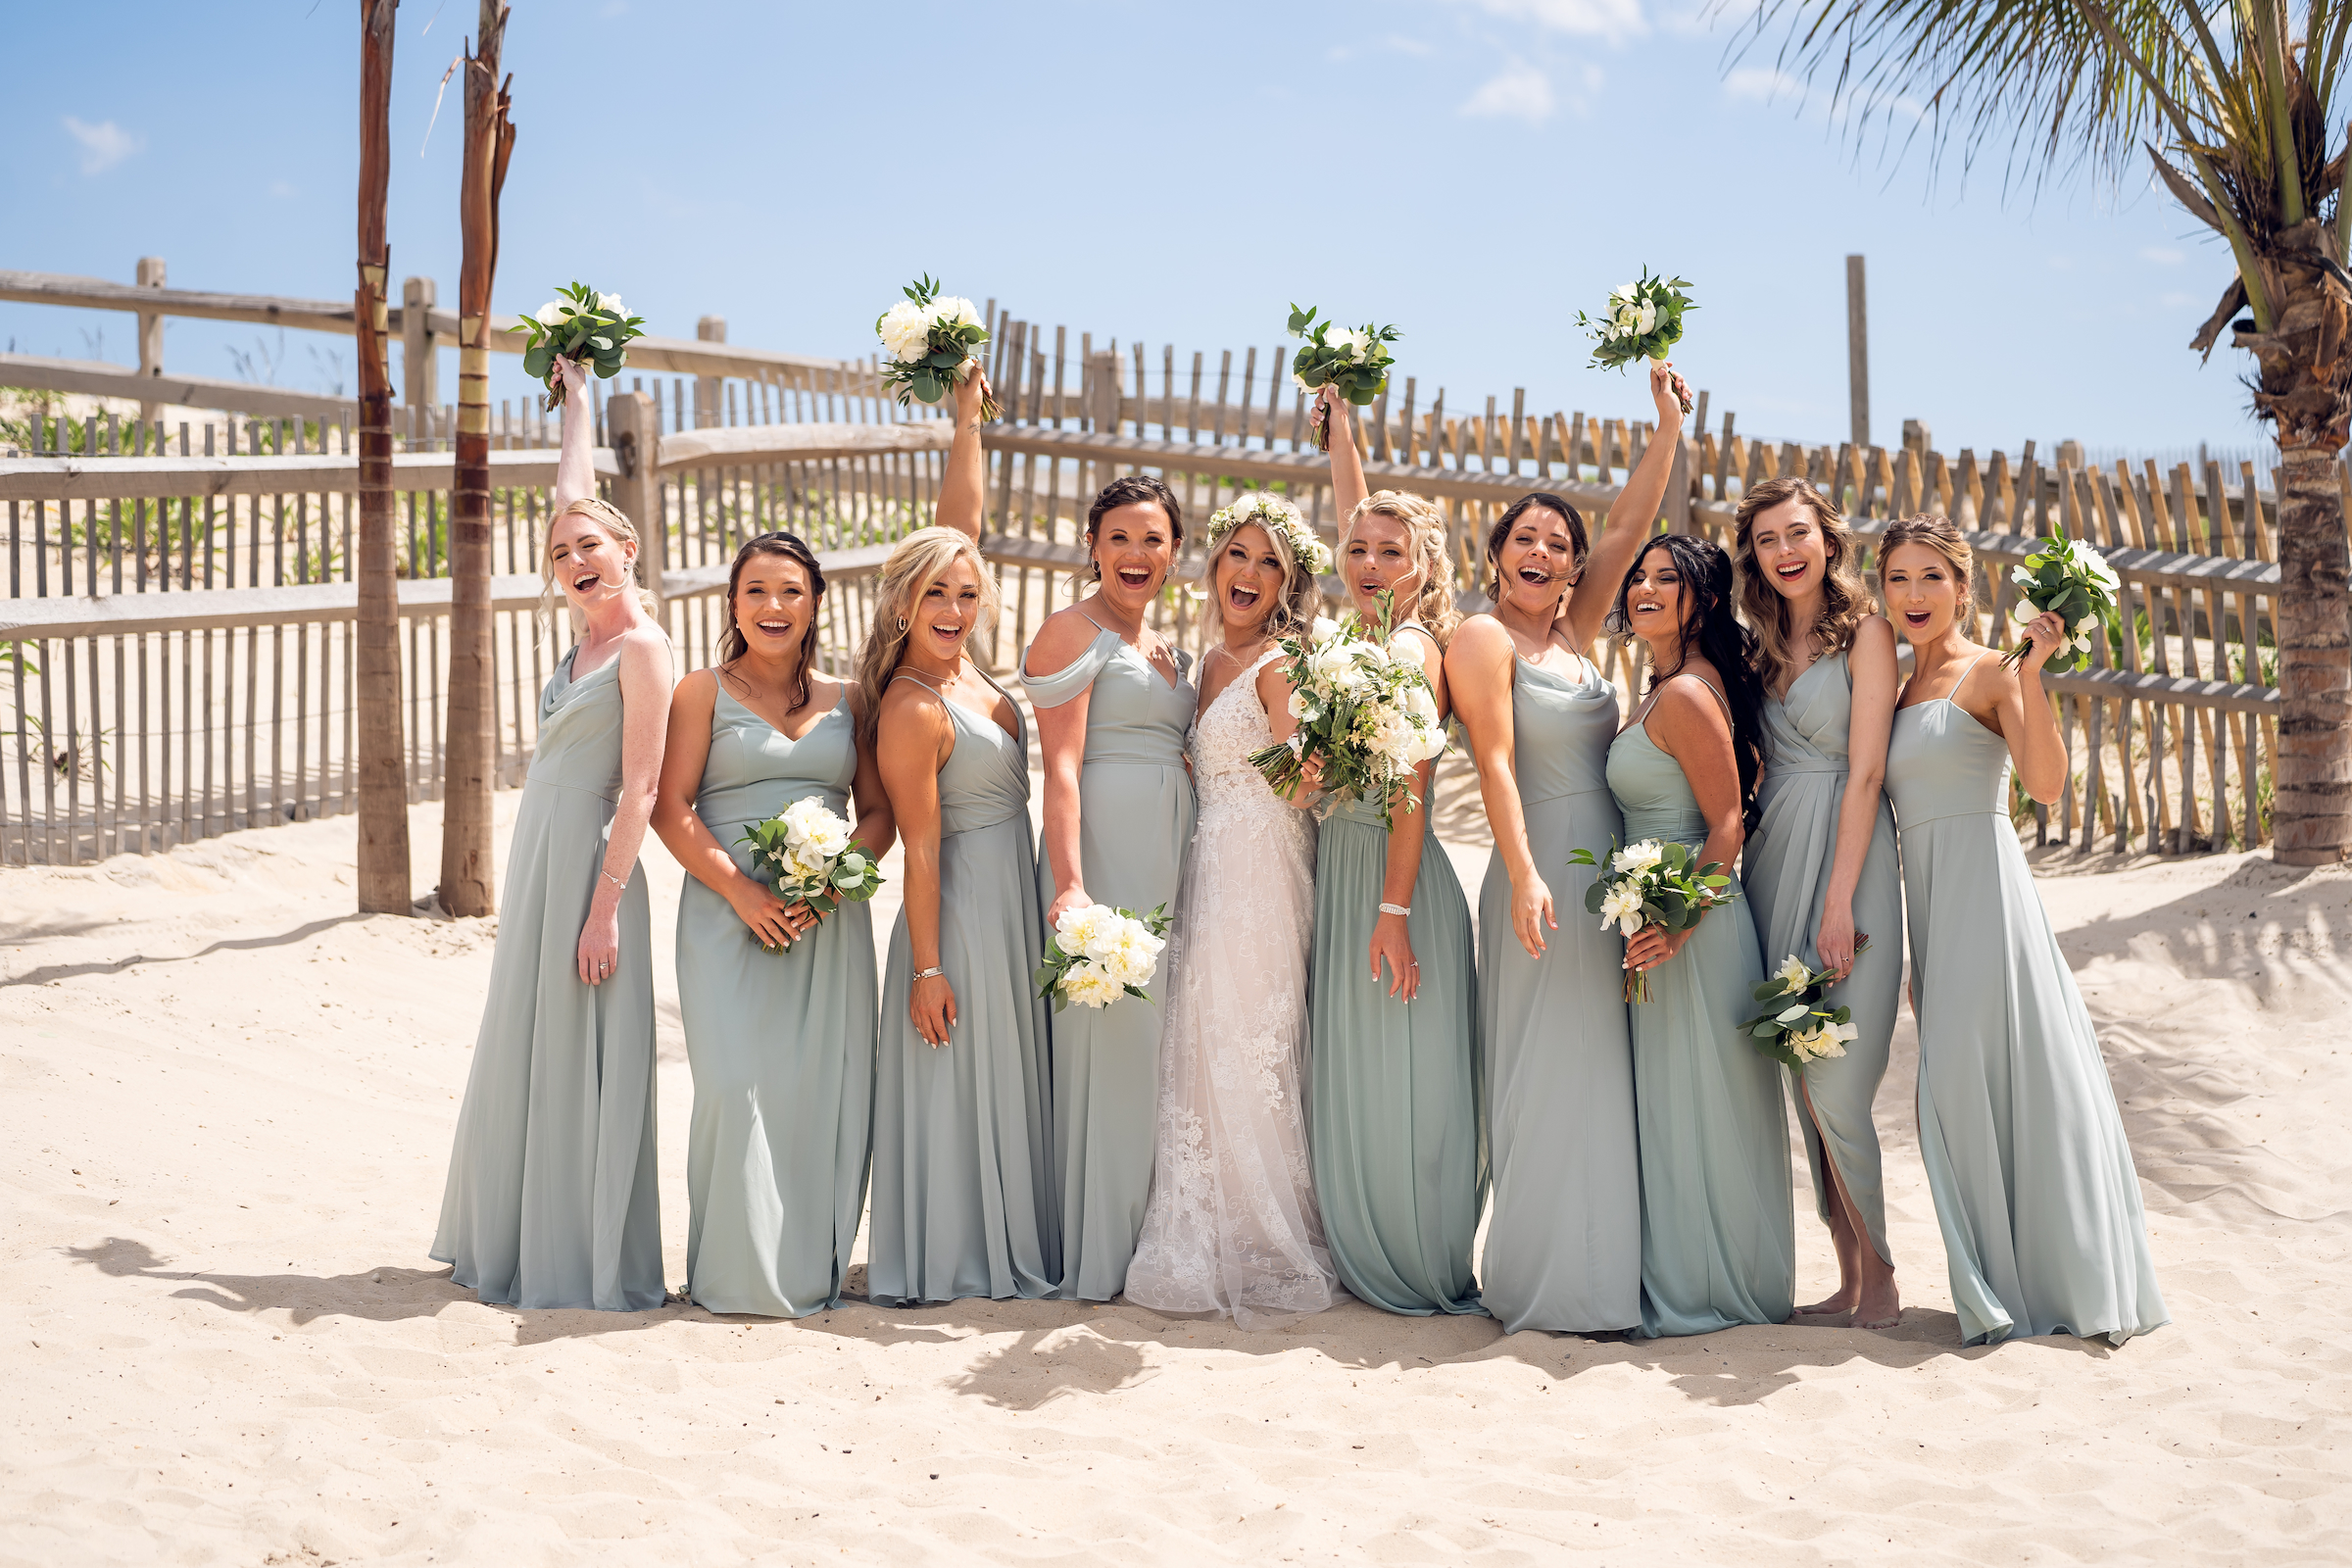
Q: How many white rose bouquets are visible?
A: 10